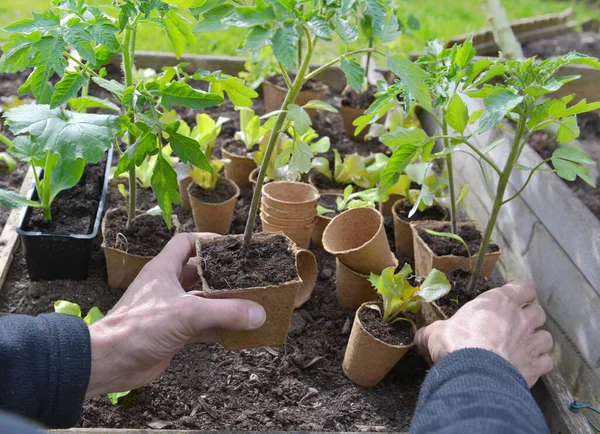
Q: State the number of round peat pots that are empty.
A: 7